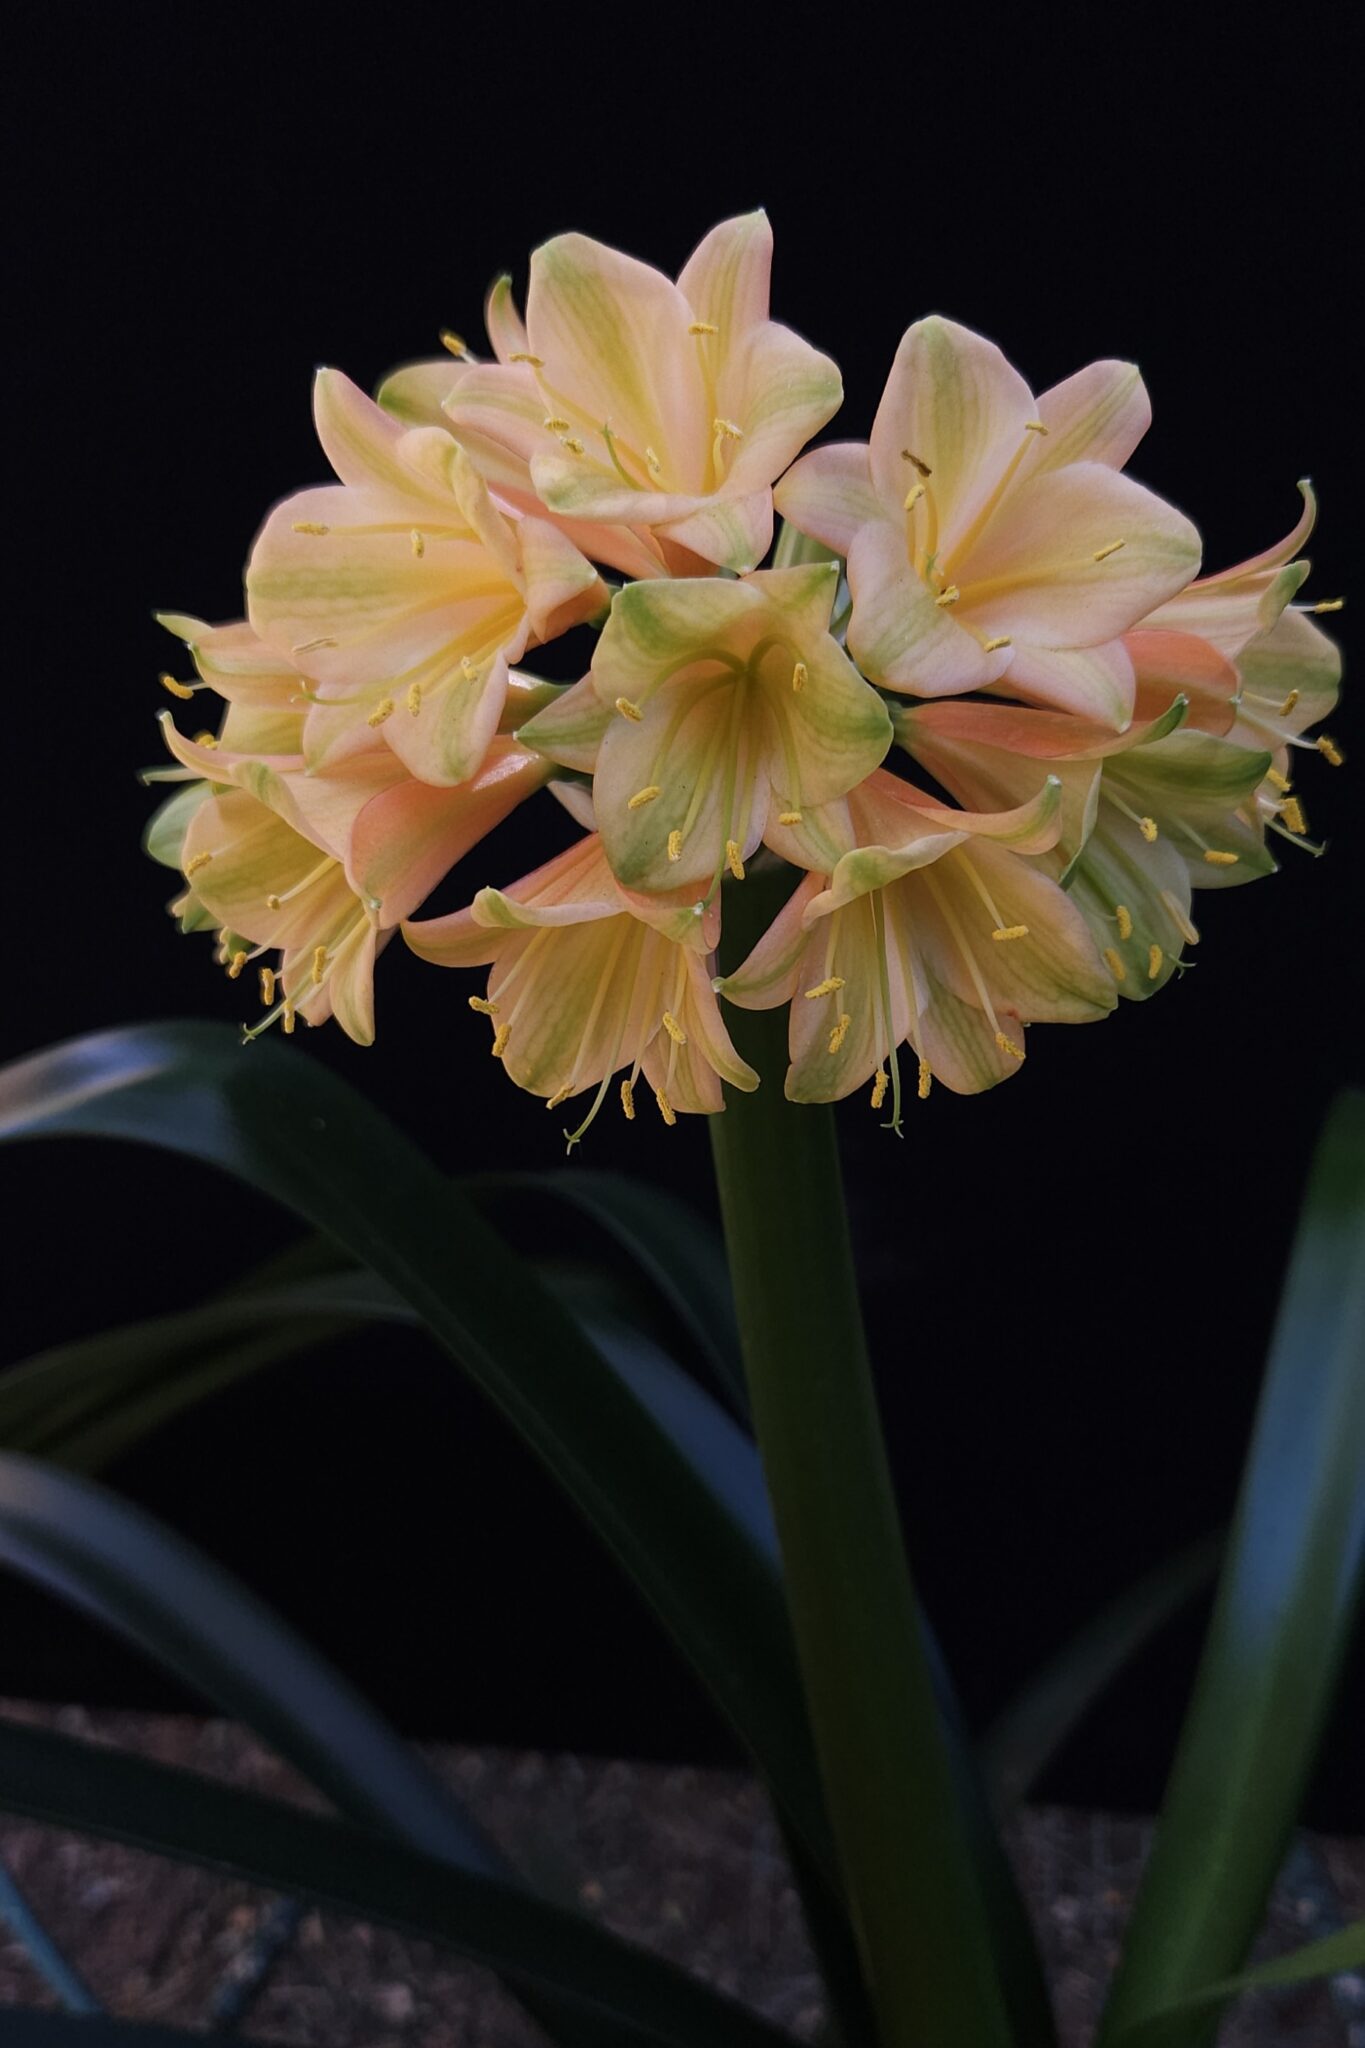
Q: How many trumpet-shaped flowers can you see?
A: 11